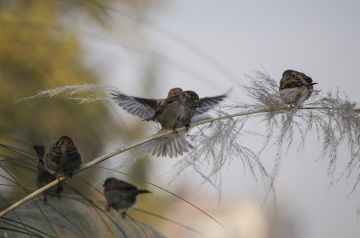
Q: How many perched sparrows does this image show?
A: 5